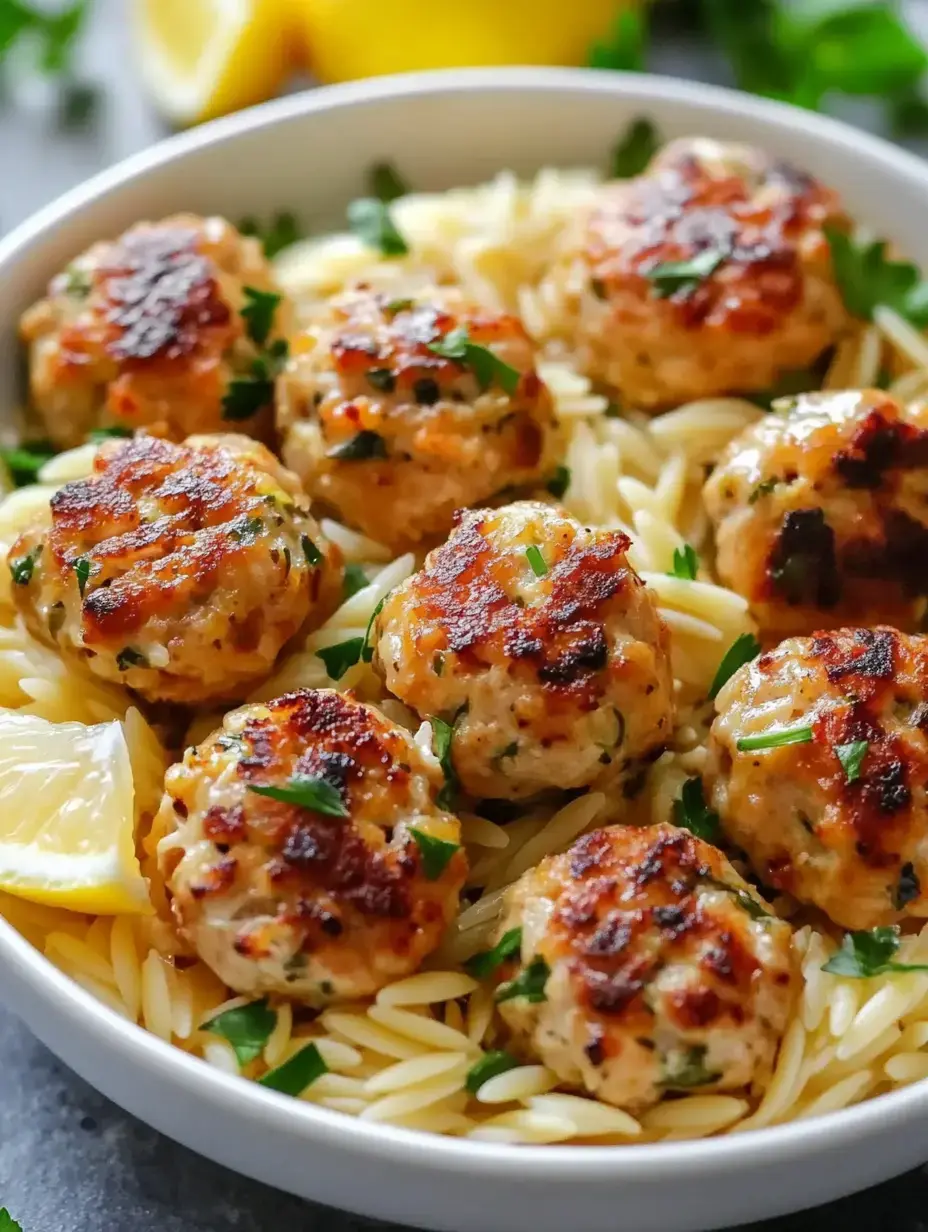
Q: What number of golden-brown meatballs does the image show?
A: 9